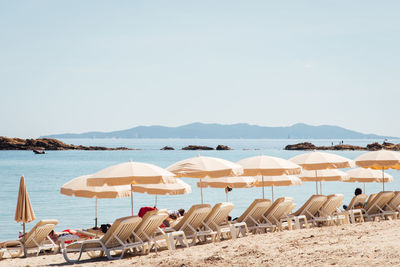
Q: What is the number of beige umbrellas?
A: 12